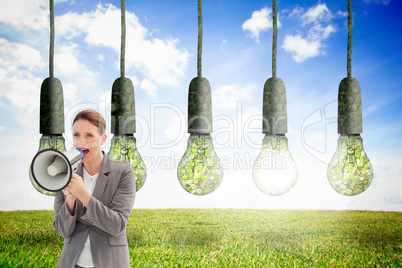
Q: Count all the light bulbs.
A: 5